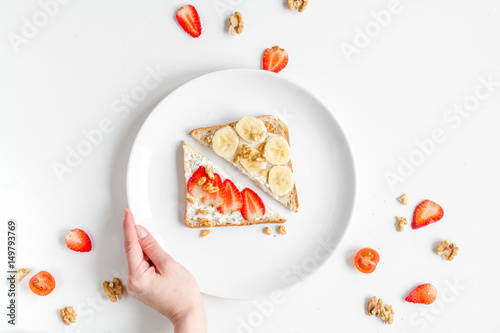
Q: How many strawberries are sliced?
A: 9